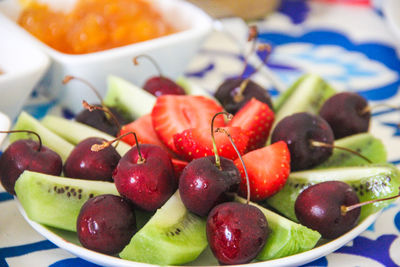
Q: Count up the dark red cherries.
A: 12